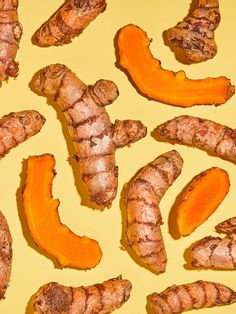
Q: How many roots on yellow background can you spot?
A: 14